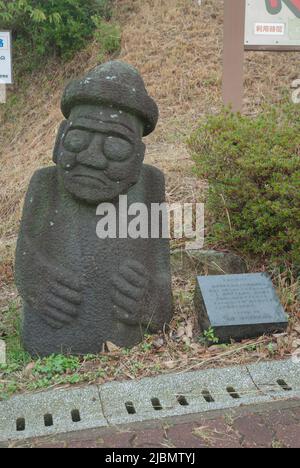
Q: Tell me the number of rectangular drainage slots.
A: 9